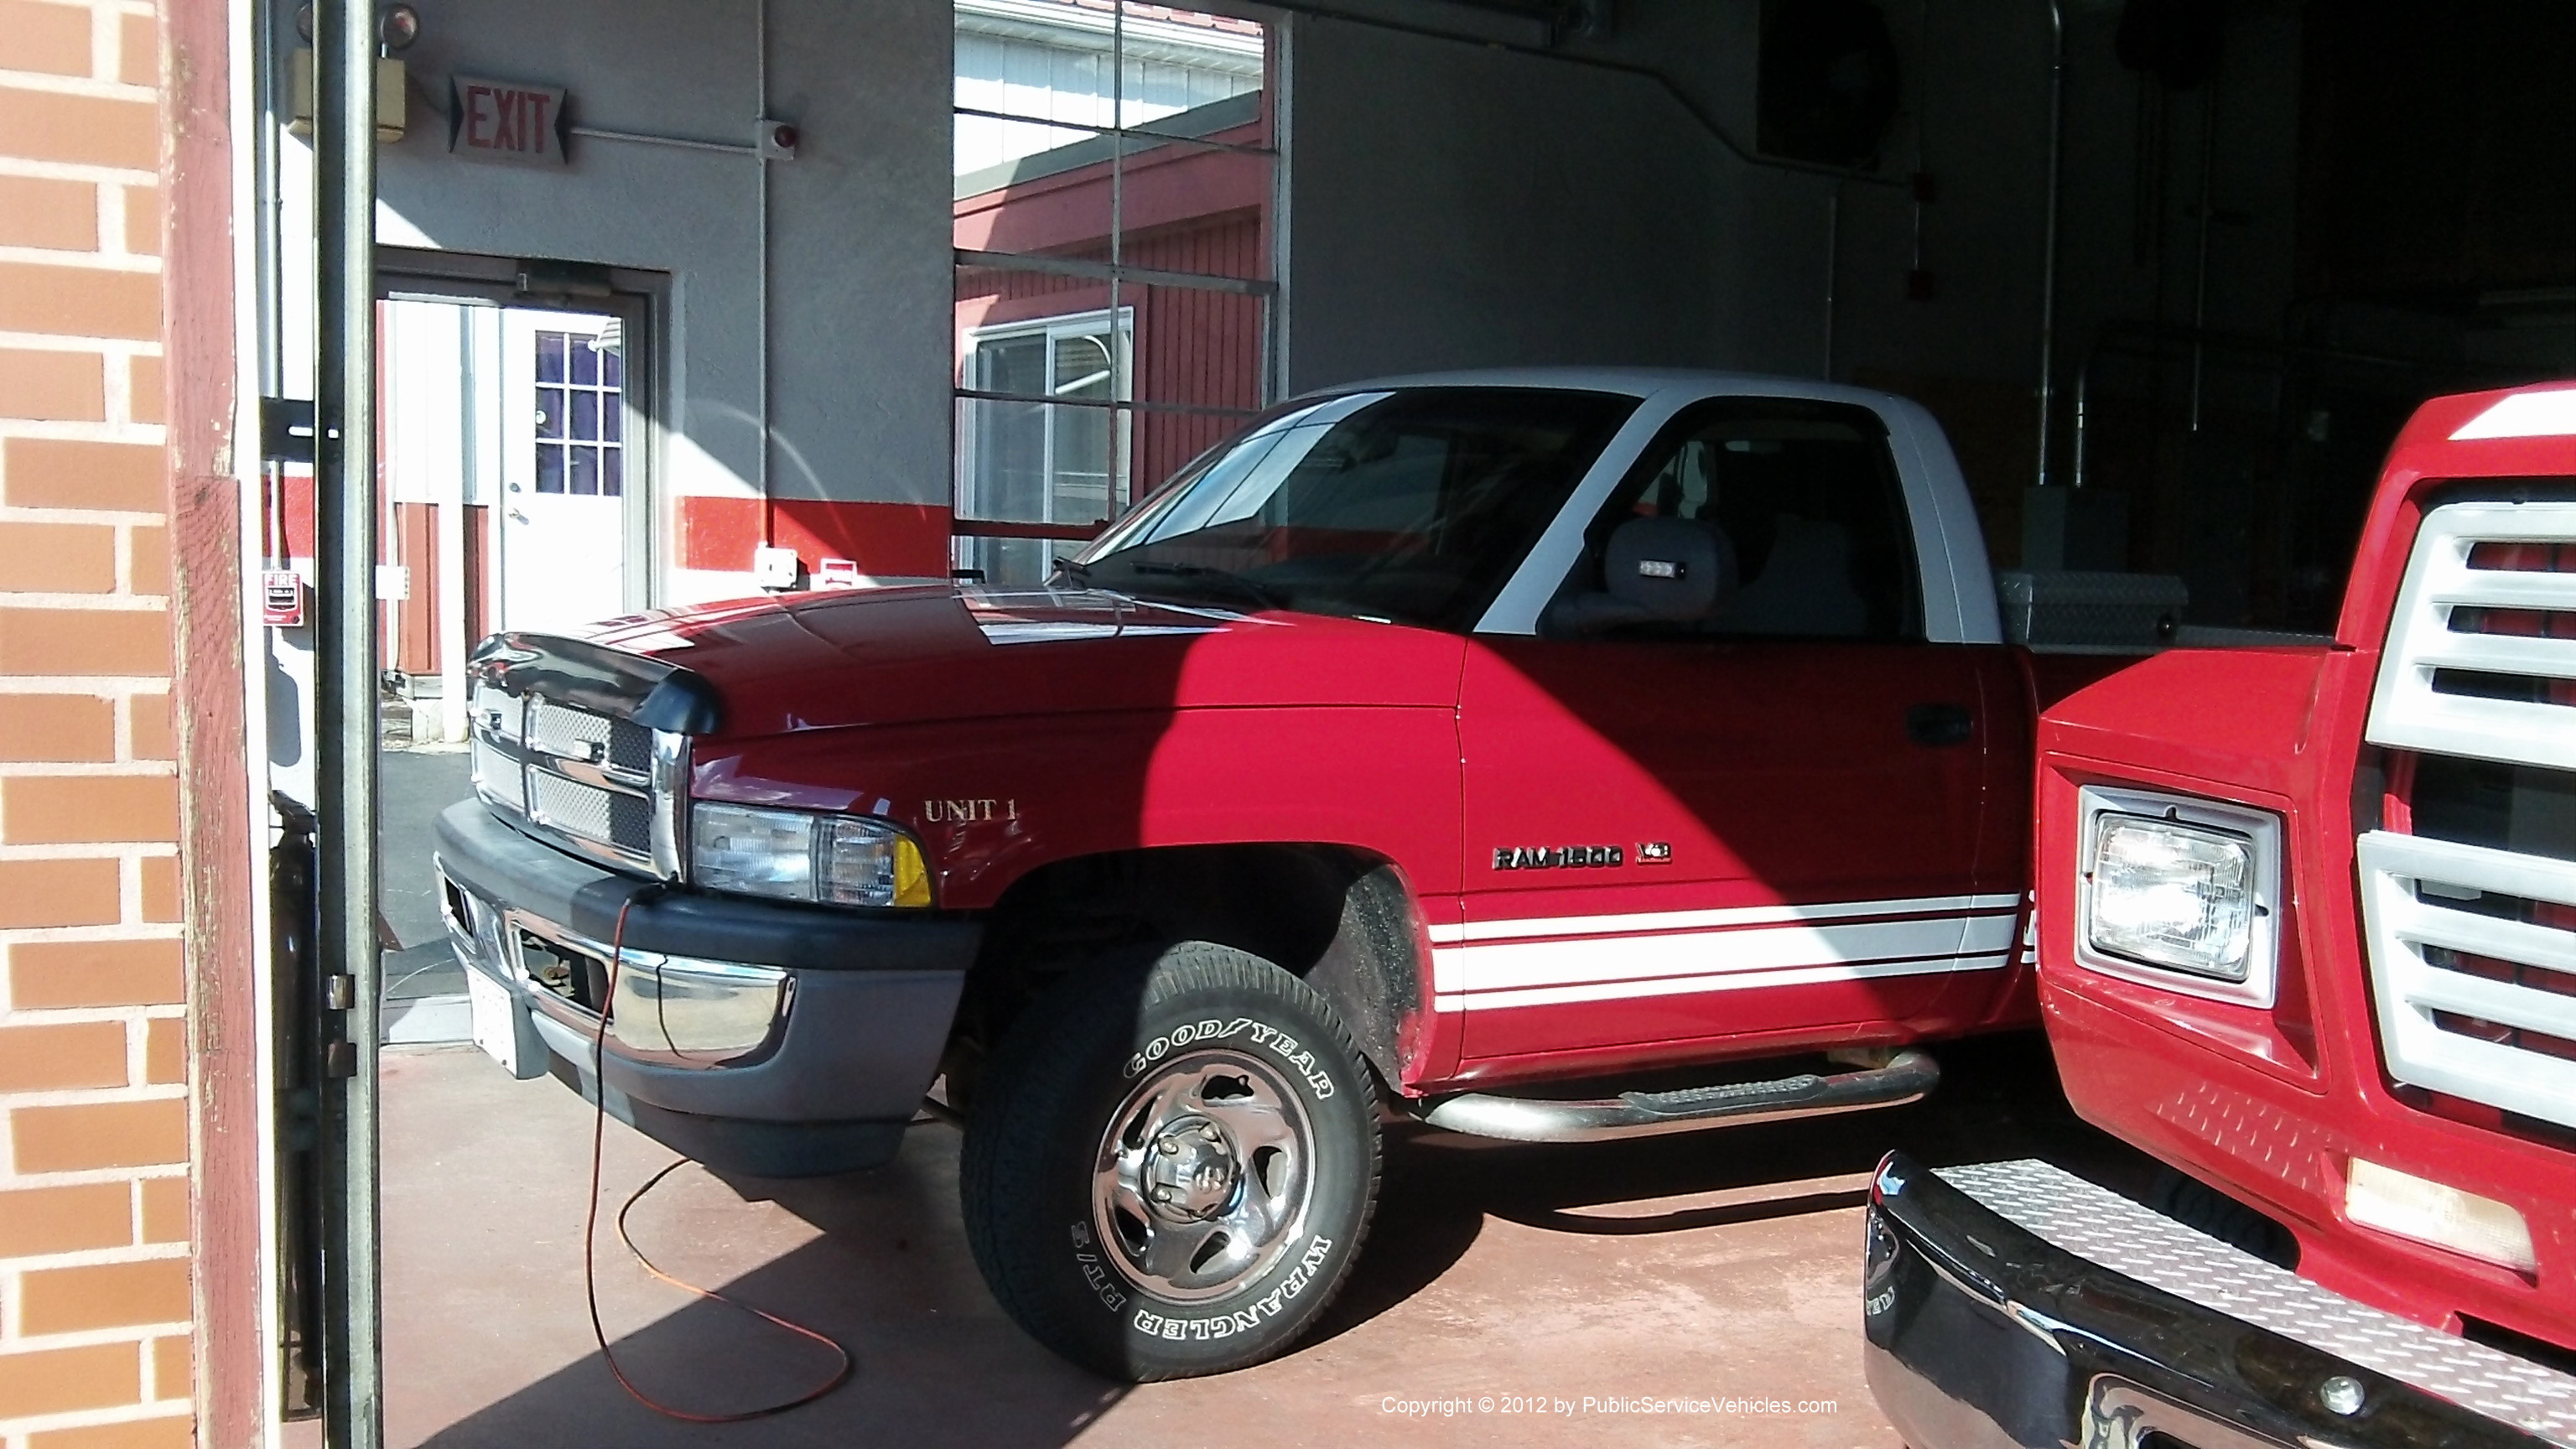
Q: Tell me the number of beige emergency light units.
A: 1